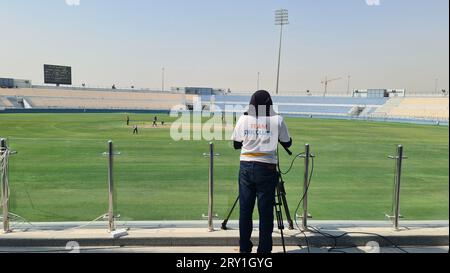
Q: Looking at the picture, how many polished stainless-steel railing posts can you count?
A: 5